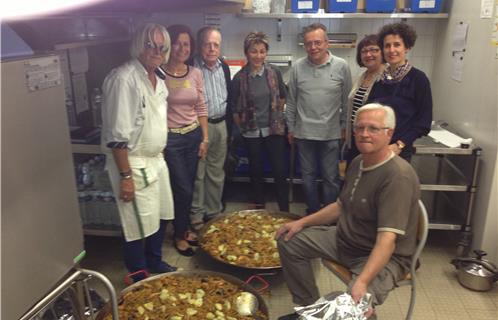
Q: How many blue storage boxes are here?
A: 4